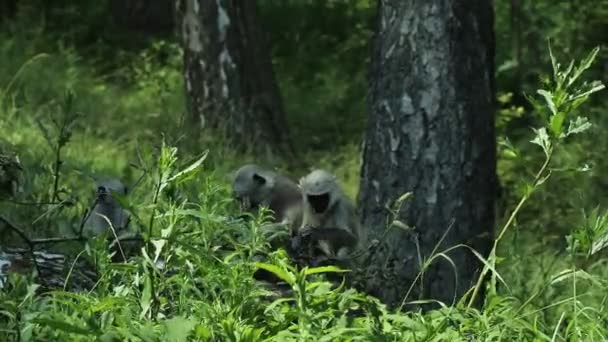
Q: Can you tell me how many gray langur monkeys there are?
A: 3